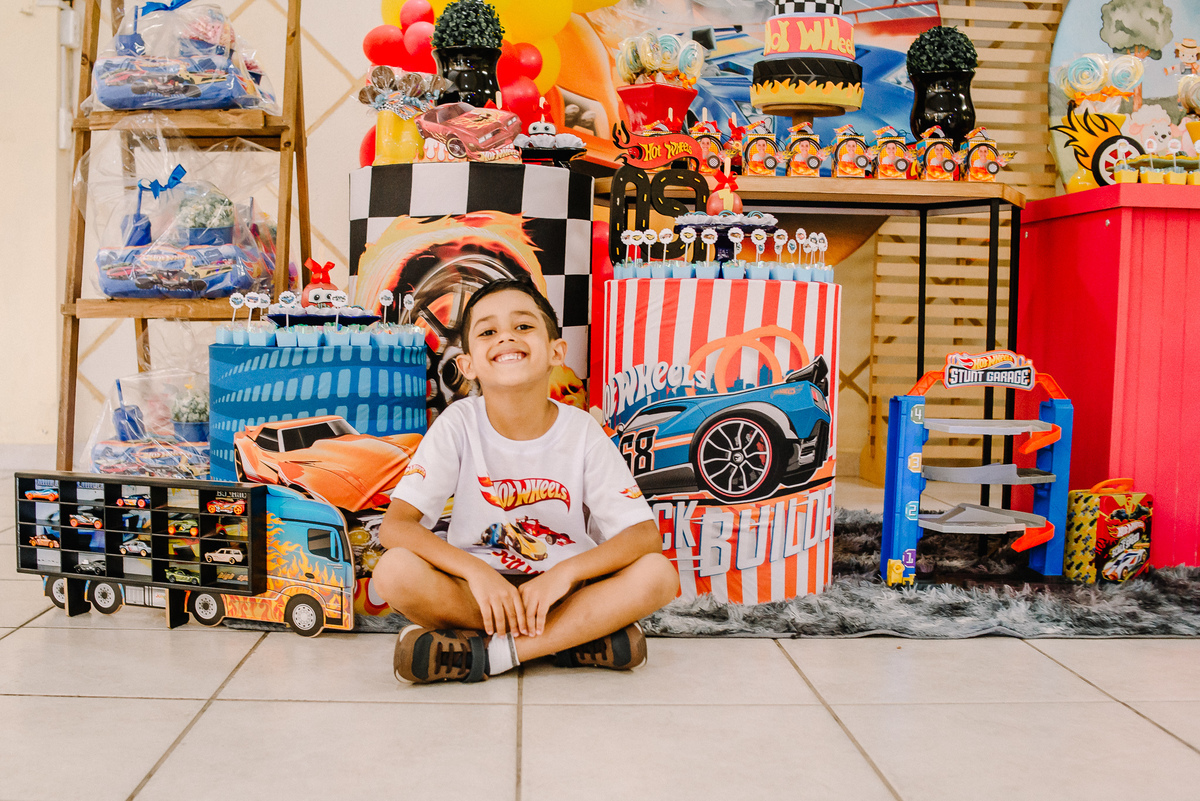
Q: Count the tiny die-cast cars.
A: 10